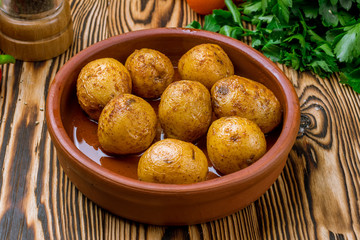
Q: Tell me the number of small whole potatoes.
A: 8